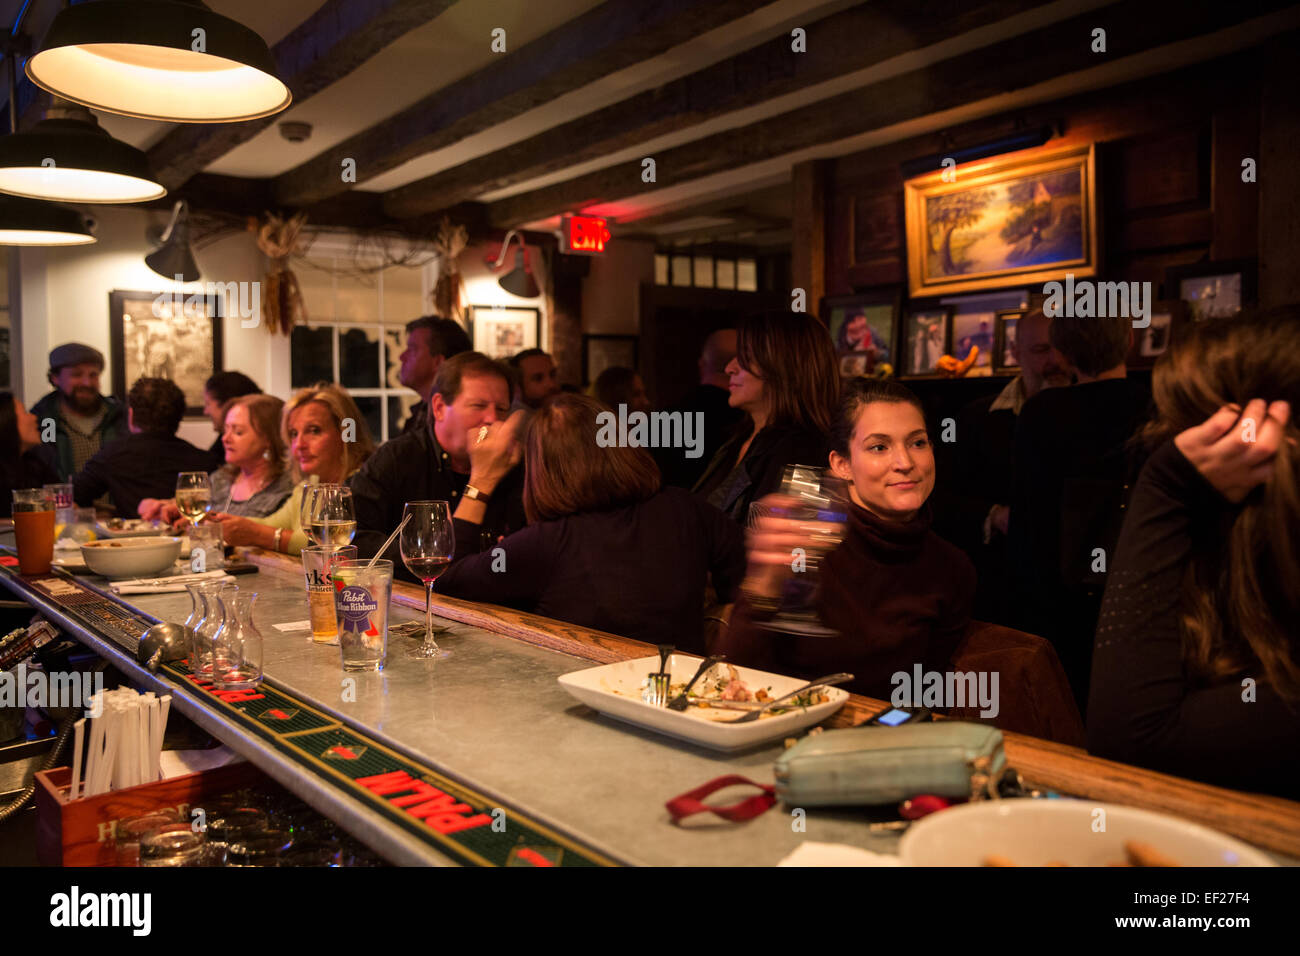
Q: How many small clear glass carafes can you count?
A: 3